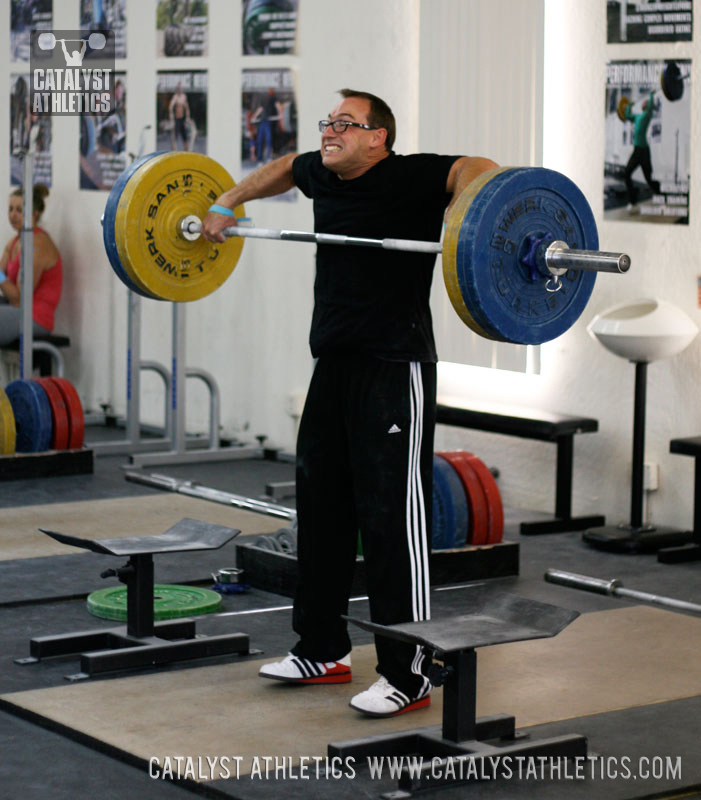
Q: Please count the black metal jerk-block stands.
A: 2